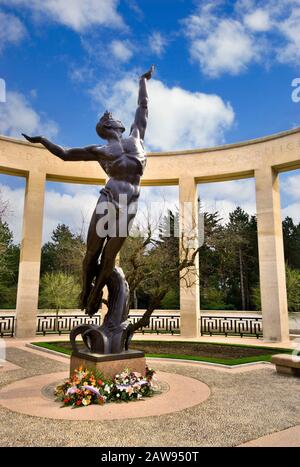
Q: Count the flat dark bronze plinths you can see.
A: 1